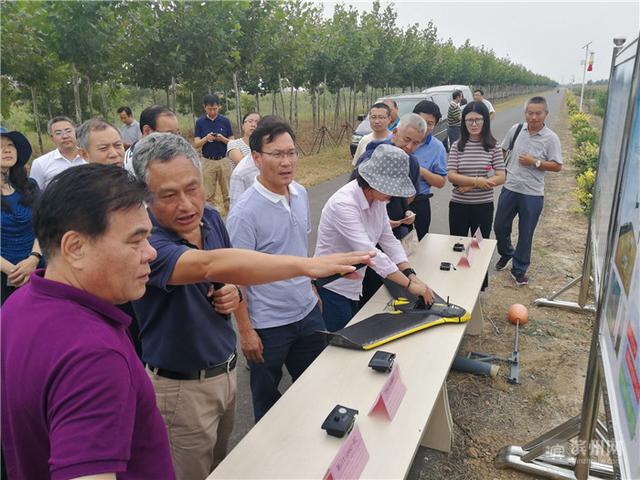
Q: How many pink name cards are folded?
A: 4